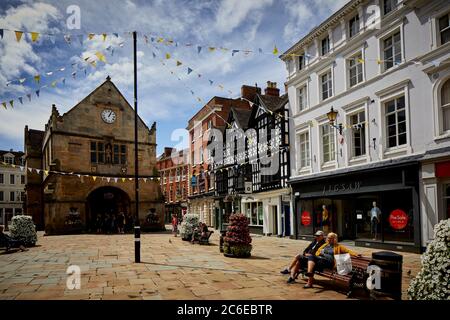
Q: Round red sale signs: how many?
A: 2